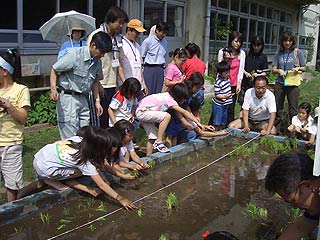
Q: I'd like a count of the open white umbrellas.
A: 1